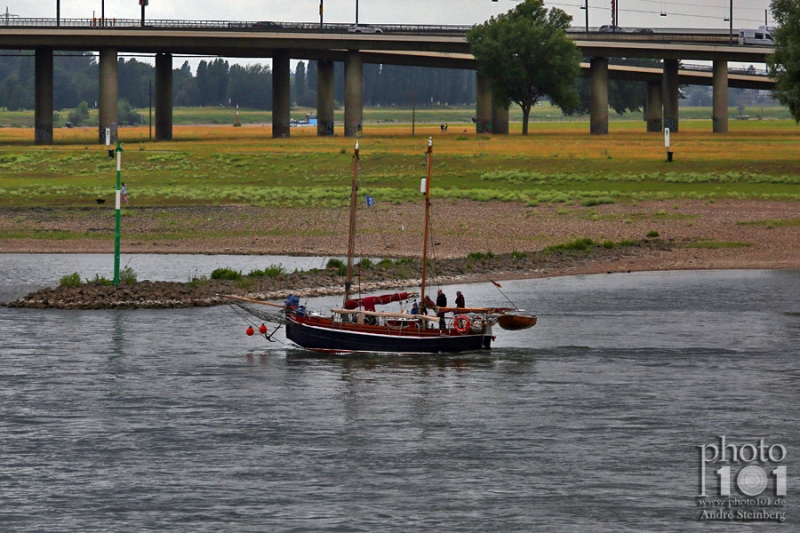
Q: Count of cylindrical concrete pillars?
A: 12